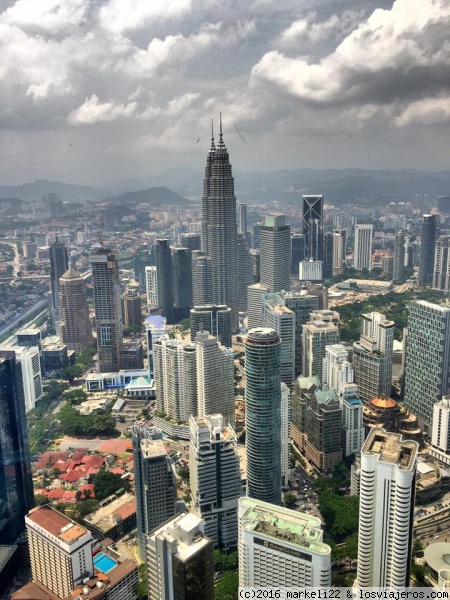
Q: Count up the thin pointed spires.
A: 2